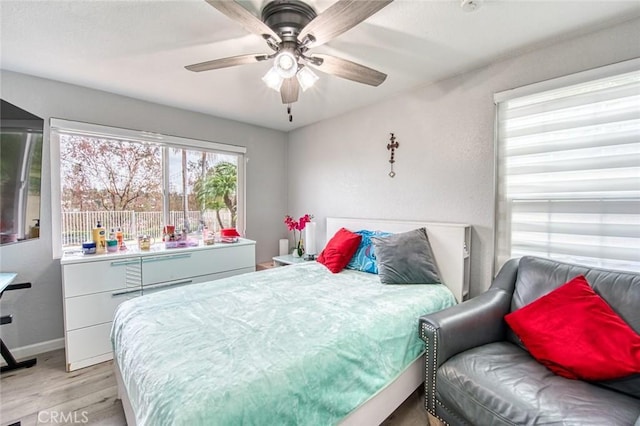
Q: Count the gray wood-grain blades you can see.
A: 5